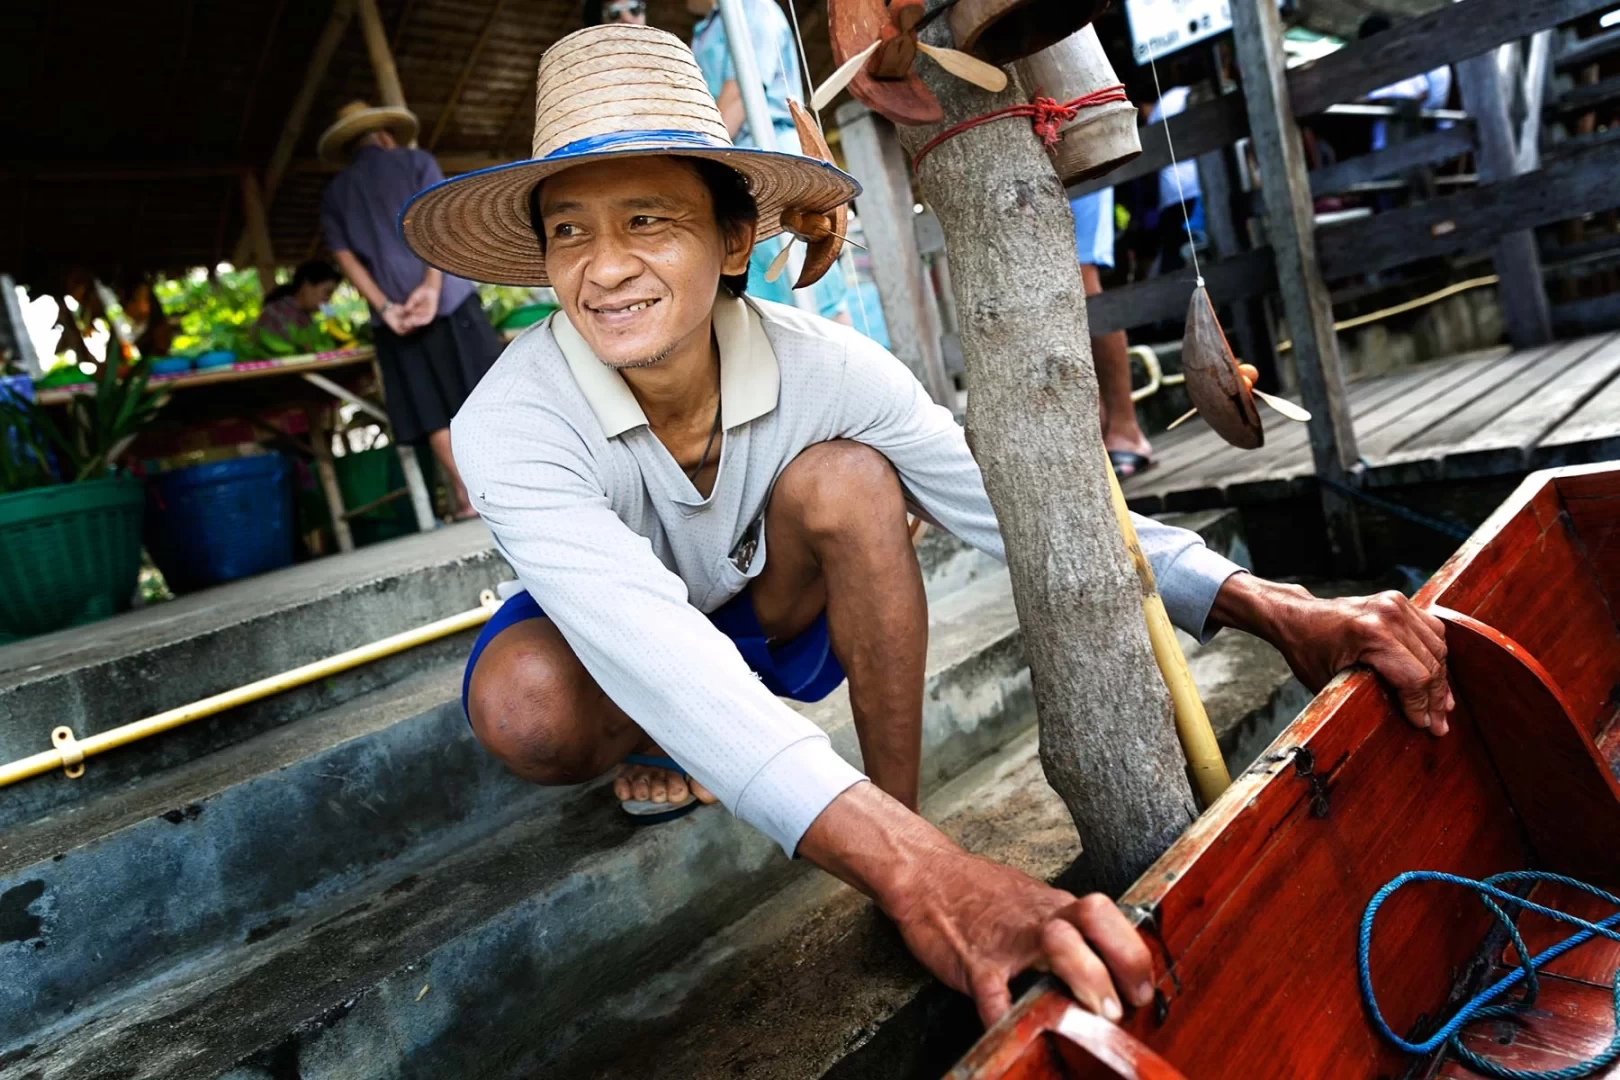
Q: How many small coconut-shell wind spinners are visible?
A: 3